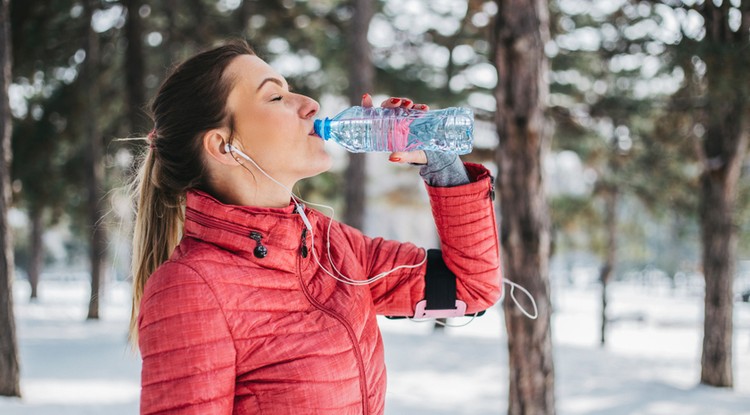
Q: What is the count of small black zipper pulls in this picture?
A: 3